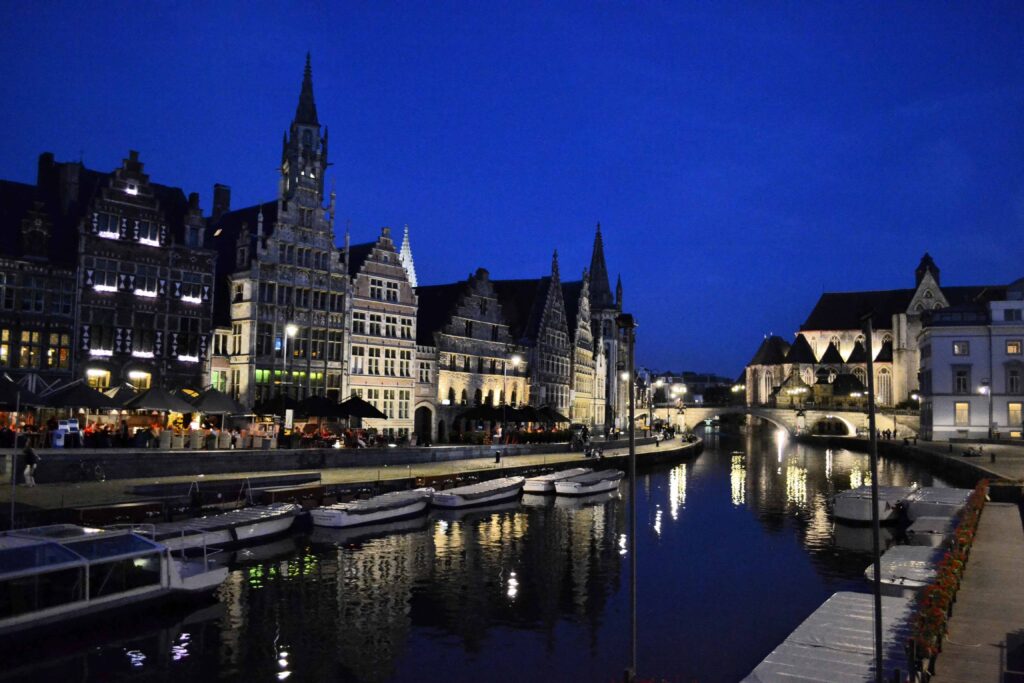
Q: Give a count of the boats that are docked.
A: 11